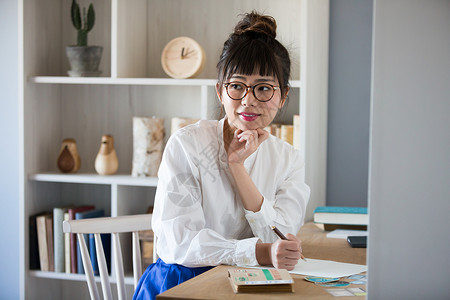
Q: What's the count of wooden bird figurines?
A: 2